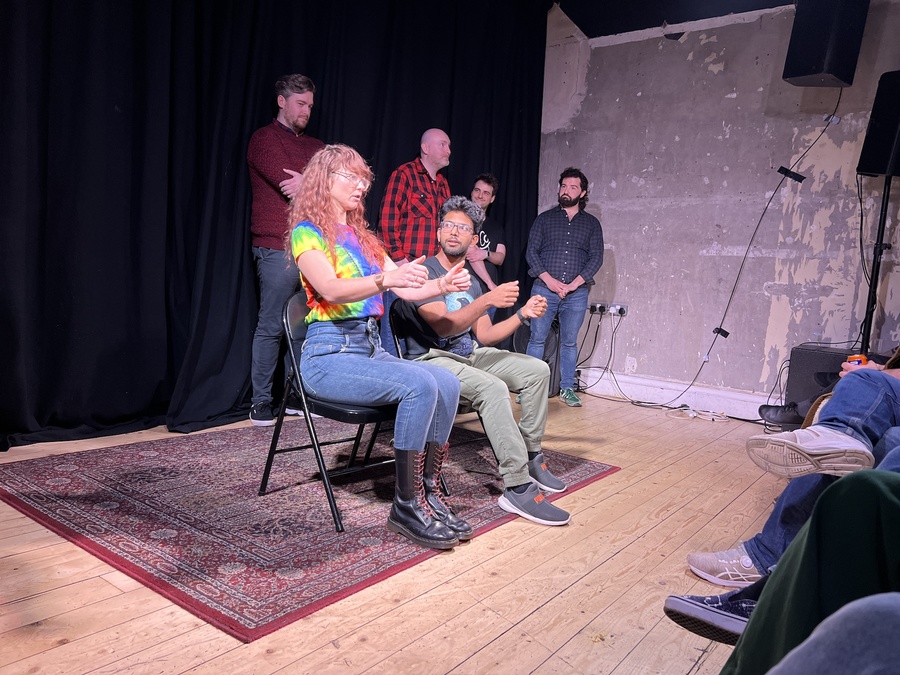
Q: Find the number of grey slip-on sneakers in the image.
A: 2